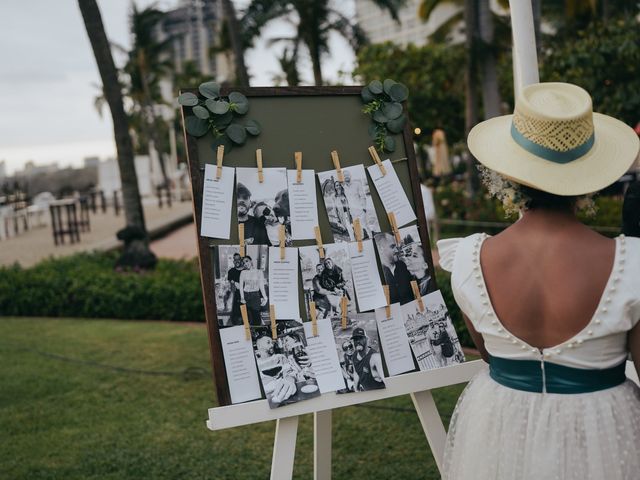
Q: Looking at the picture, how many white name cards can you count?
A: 8